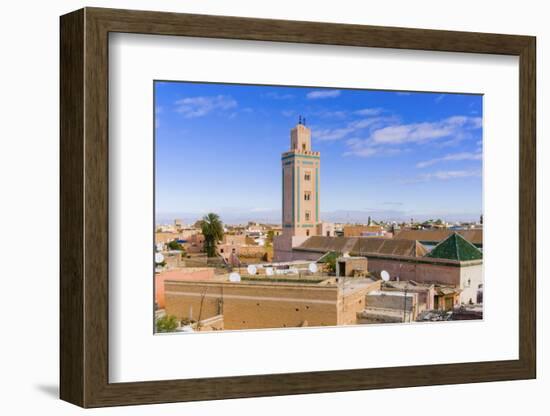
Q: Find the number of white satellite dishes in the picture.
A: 6